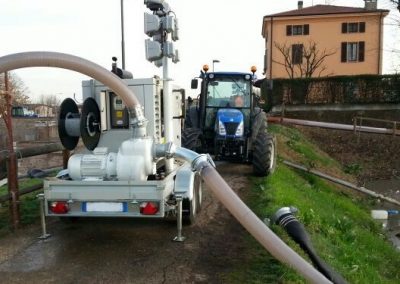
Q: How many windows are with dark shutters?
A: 4